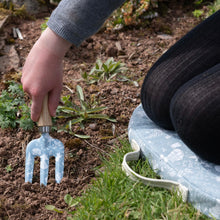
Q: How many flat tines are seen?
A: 3